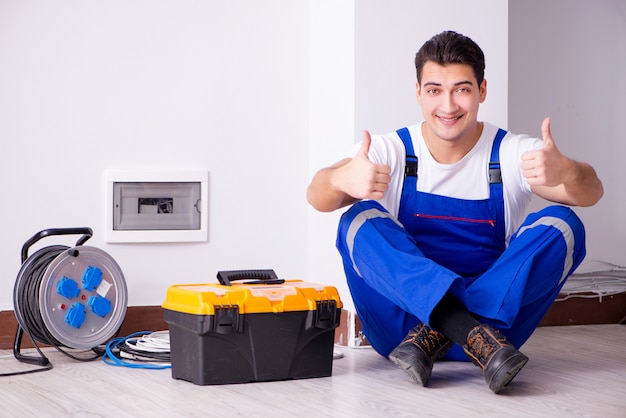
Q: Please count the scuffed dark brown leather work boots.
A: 2